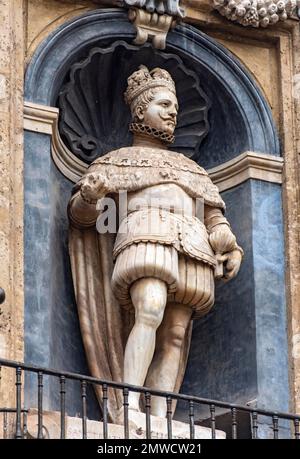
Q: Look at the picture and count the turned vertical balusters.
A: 14